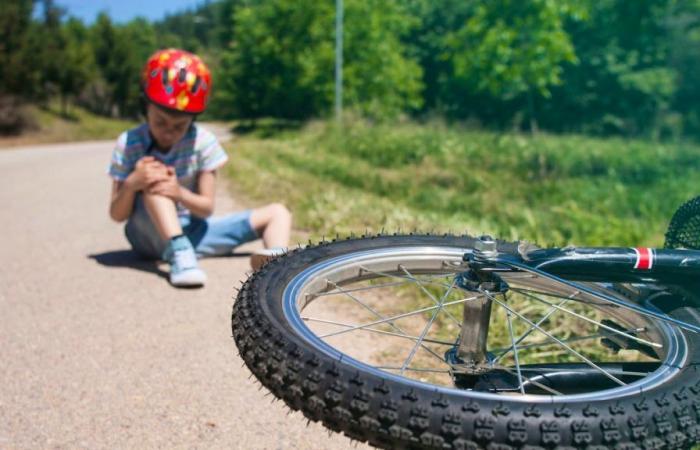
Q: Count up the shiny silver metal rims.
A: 1